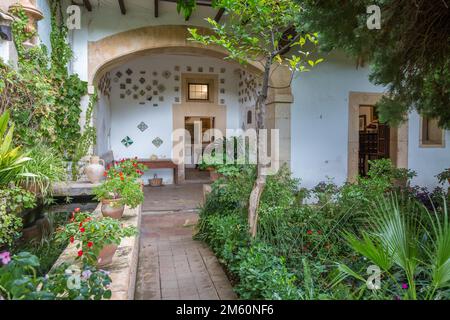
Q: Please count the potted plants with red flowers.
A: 2